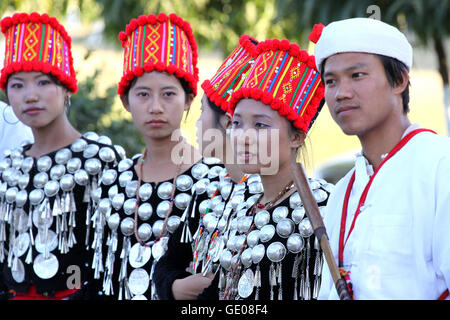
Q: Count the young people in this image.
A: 5